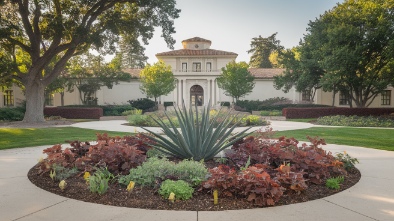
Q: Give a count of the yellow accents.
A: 5